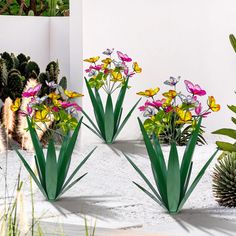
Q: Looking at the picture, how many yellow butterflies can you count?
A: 12